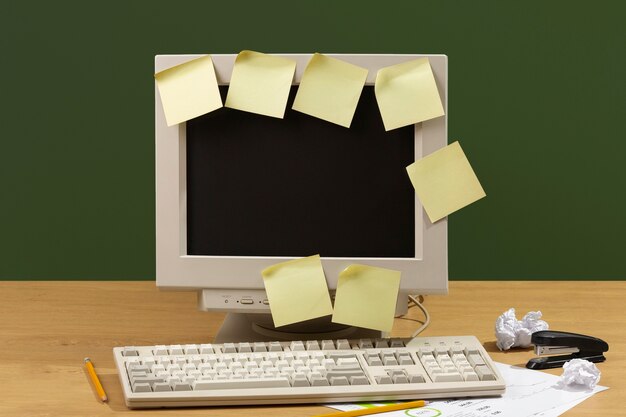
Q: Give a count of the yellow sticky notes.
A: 7